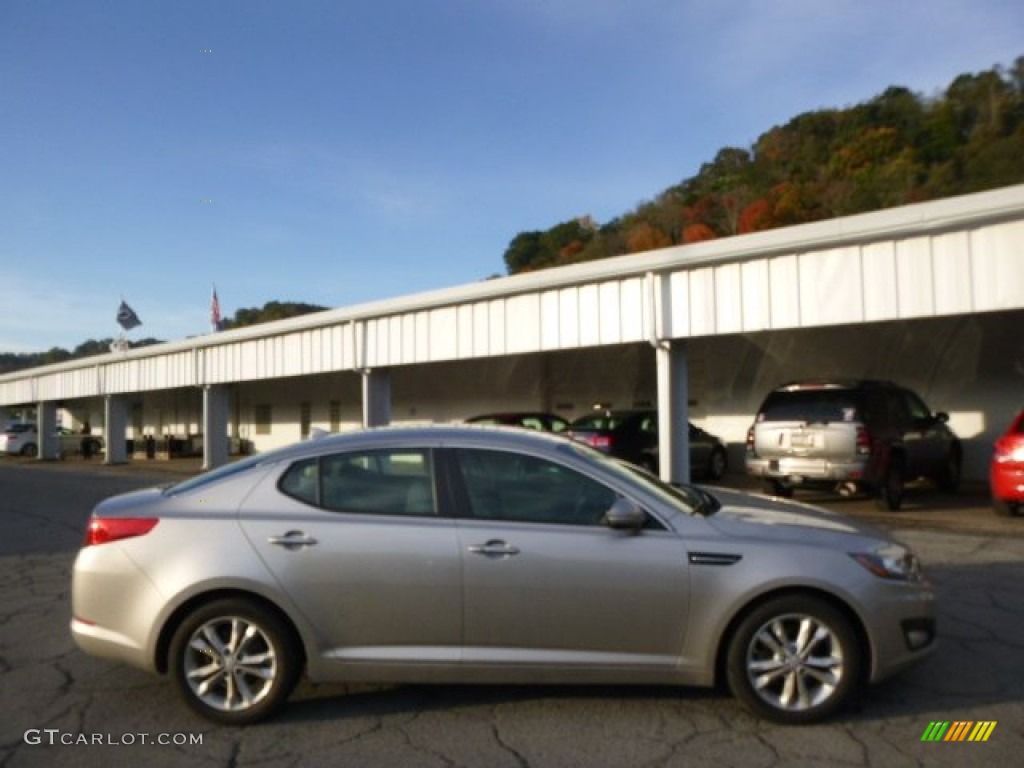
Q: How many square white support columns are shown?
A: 5